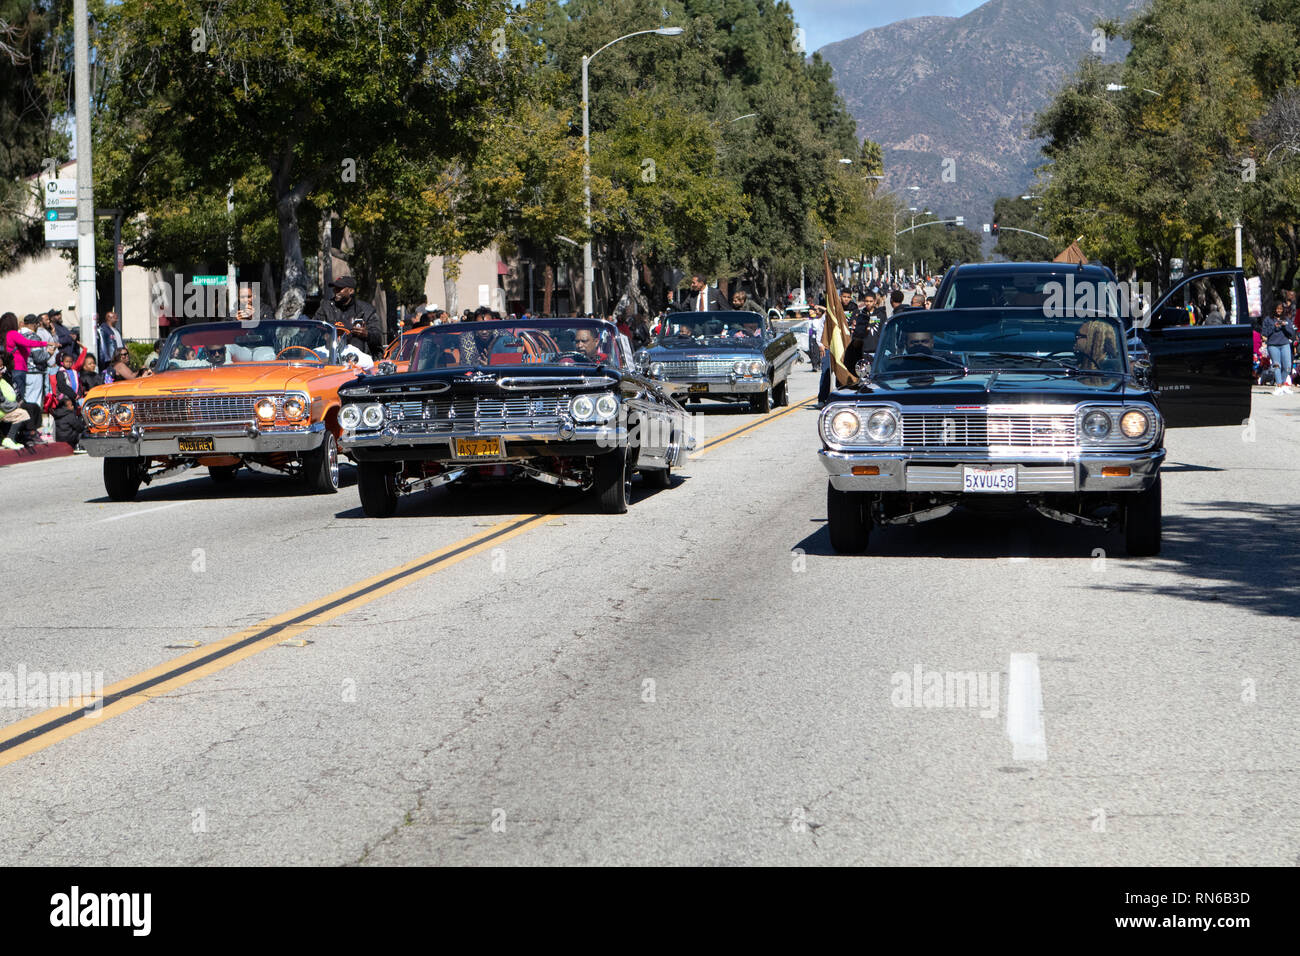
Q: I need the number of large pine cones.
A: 0